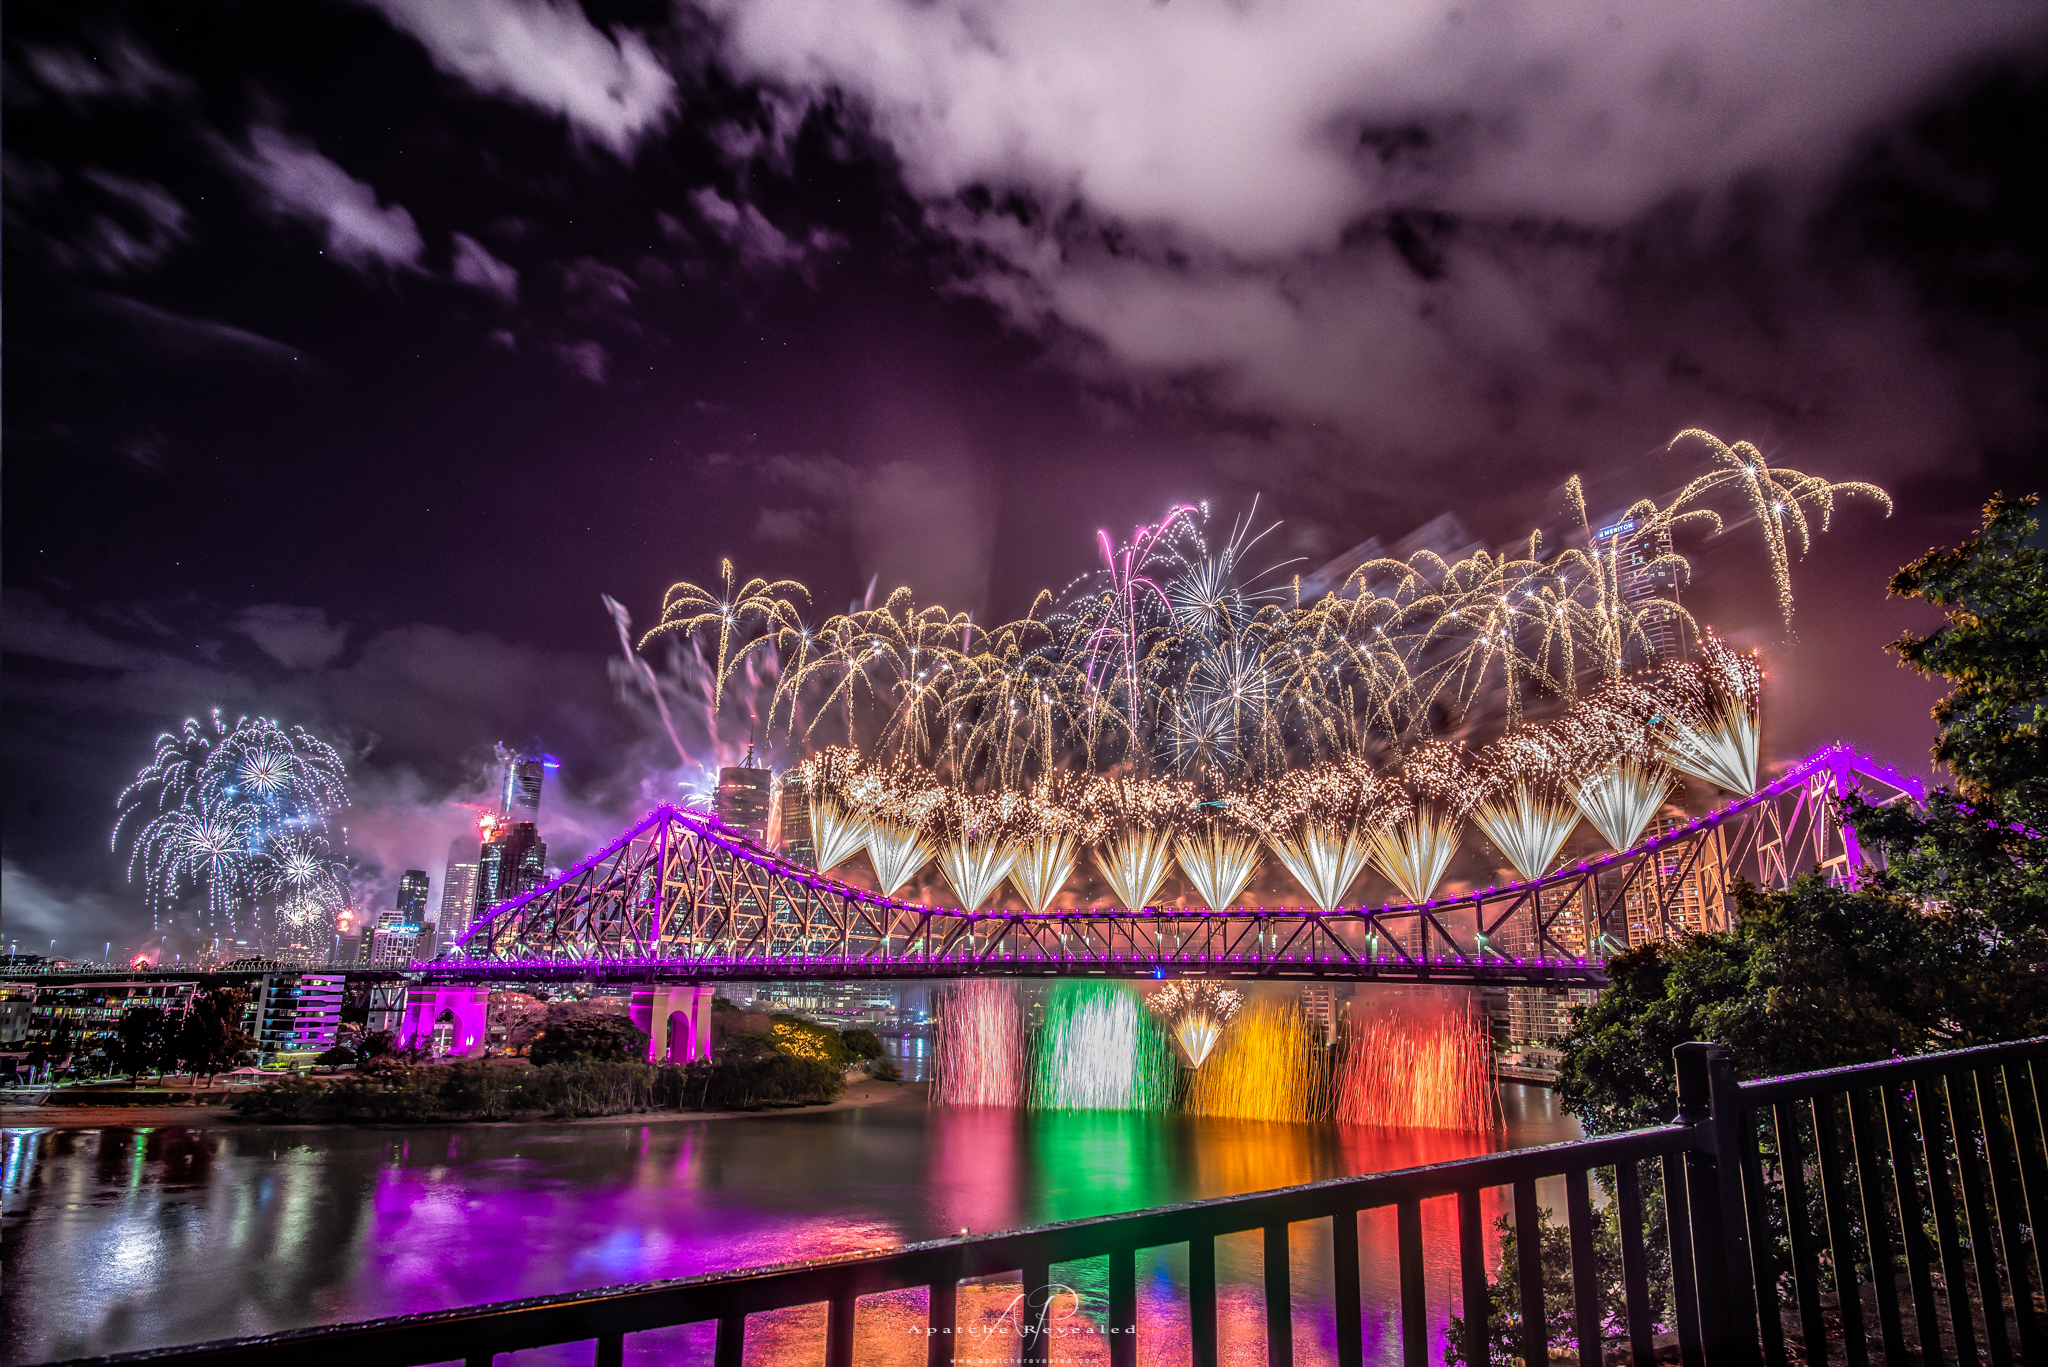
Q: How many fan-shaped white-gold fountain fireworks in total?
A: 12